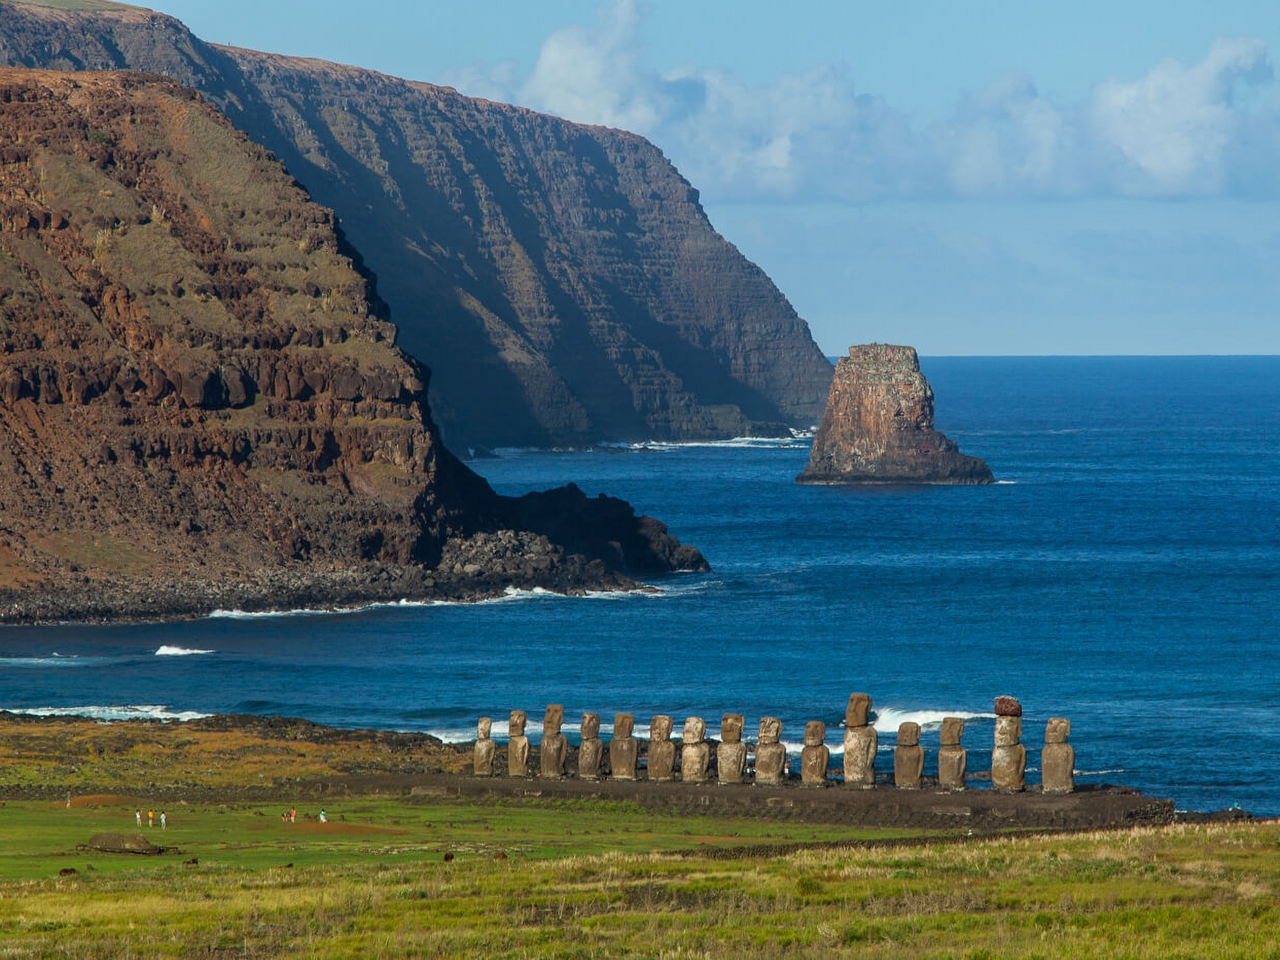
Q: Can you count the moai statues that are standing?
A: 15